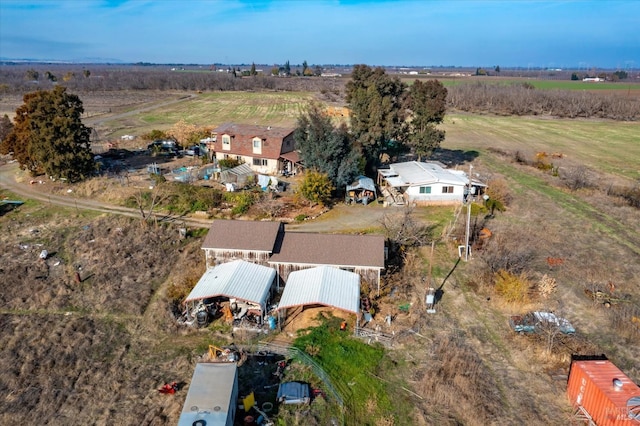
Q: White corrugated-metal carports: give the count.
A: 2